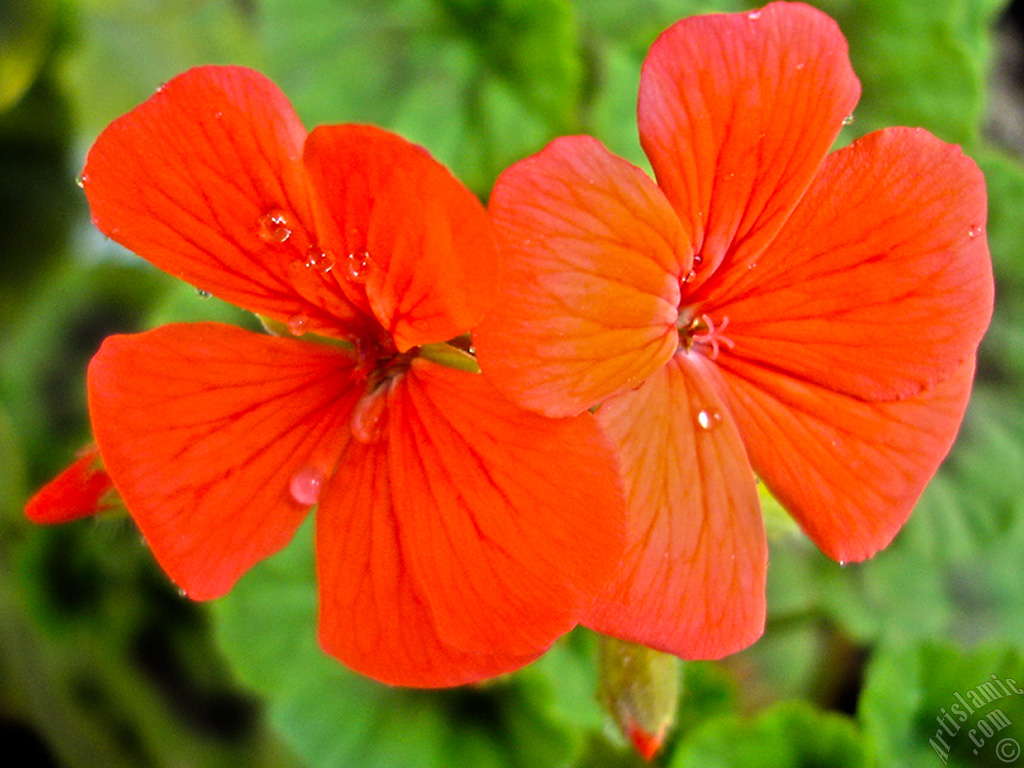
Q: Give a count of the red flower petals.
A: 10